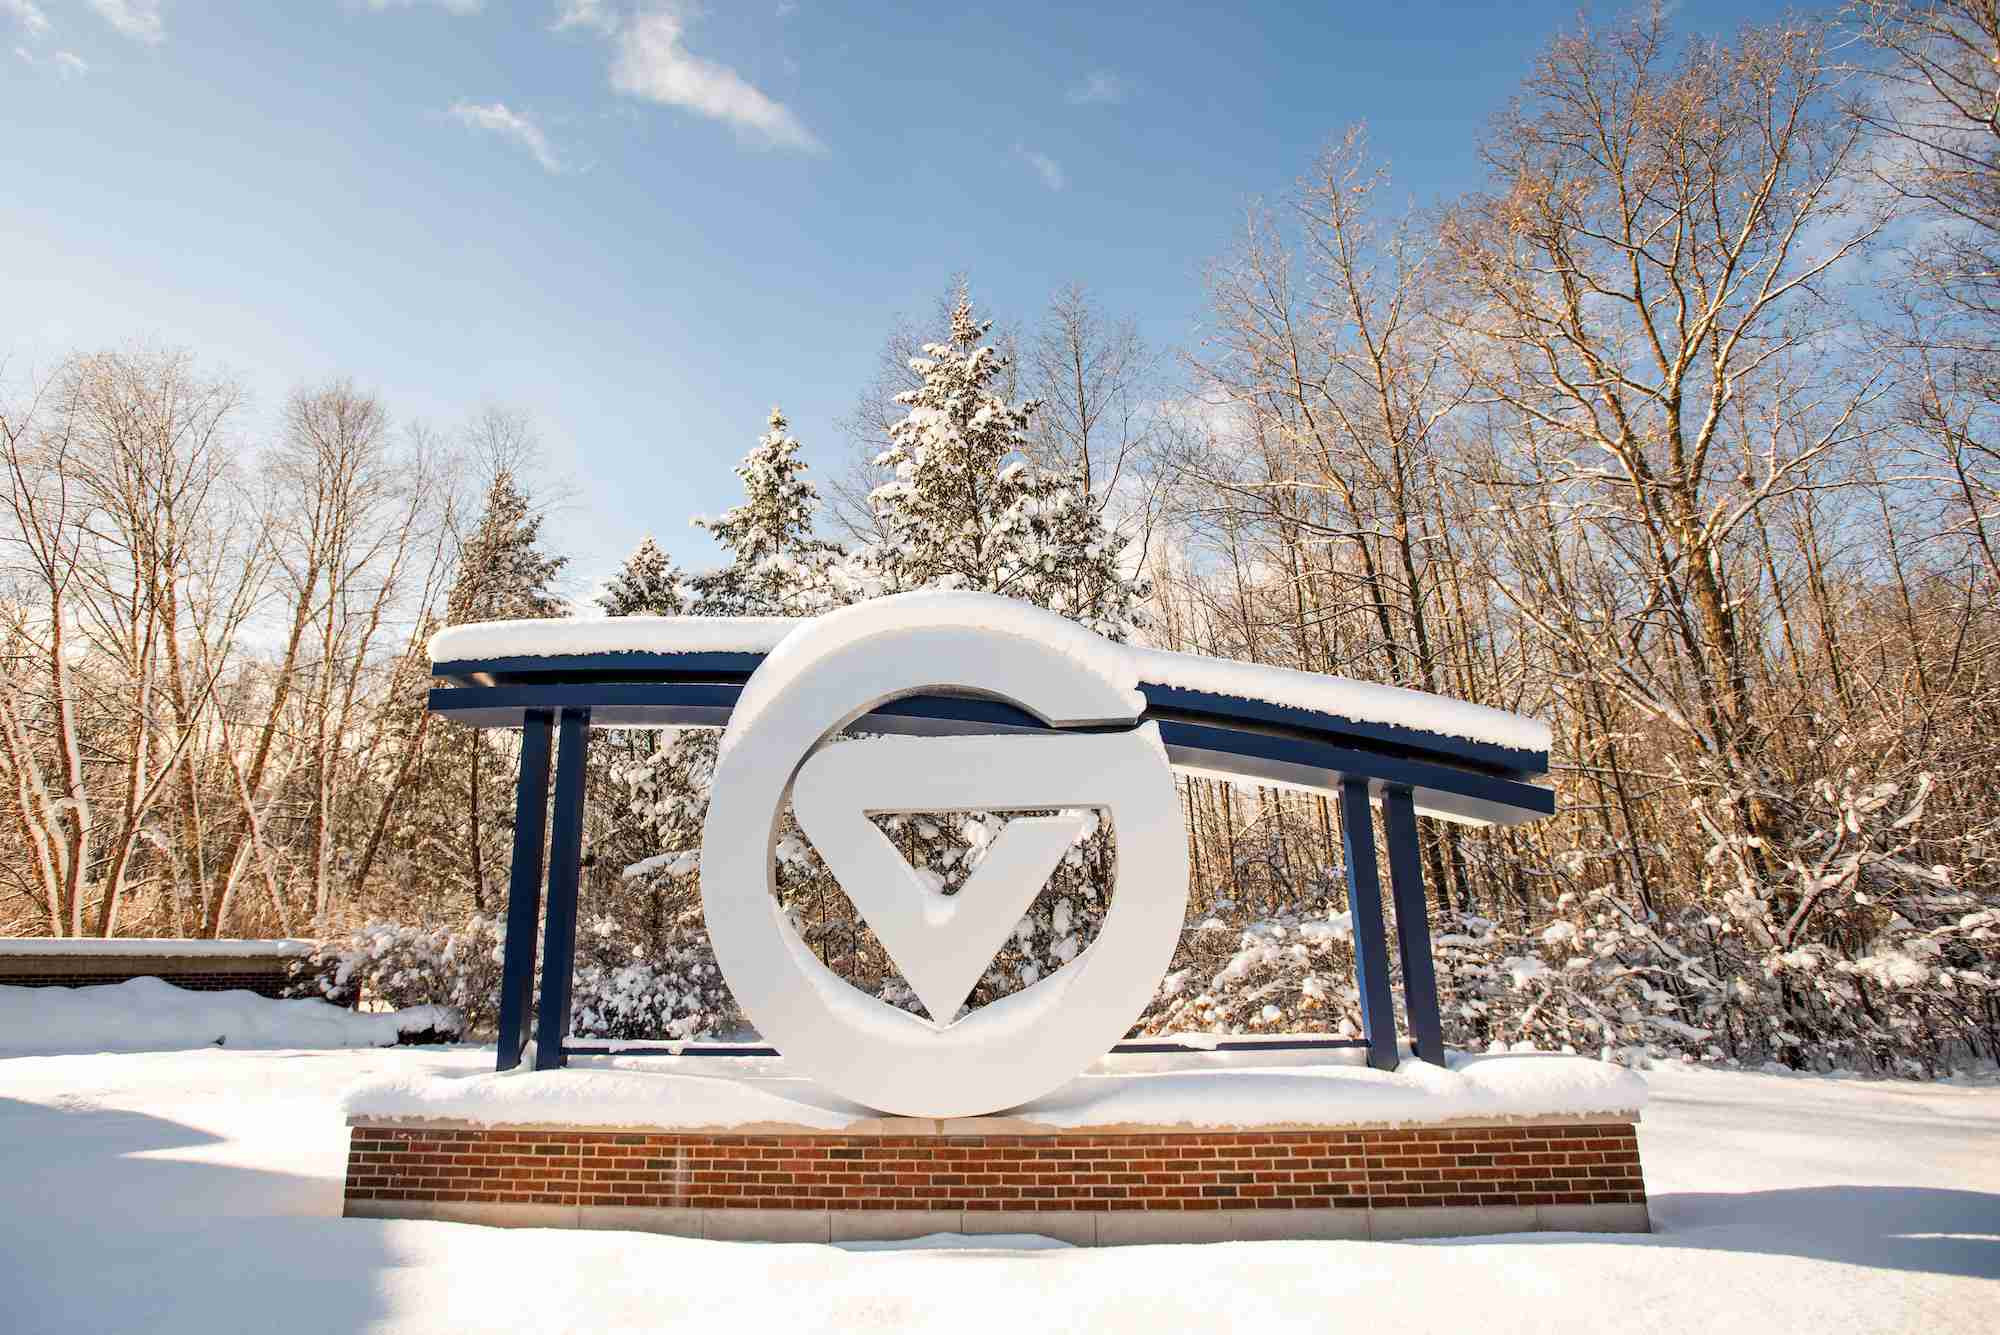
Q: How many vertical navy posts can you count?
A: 4